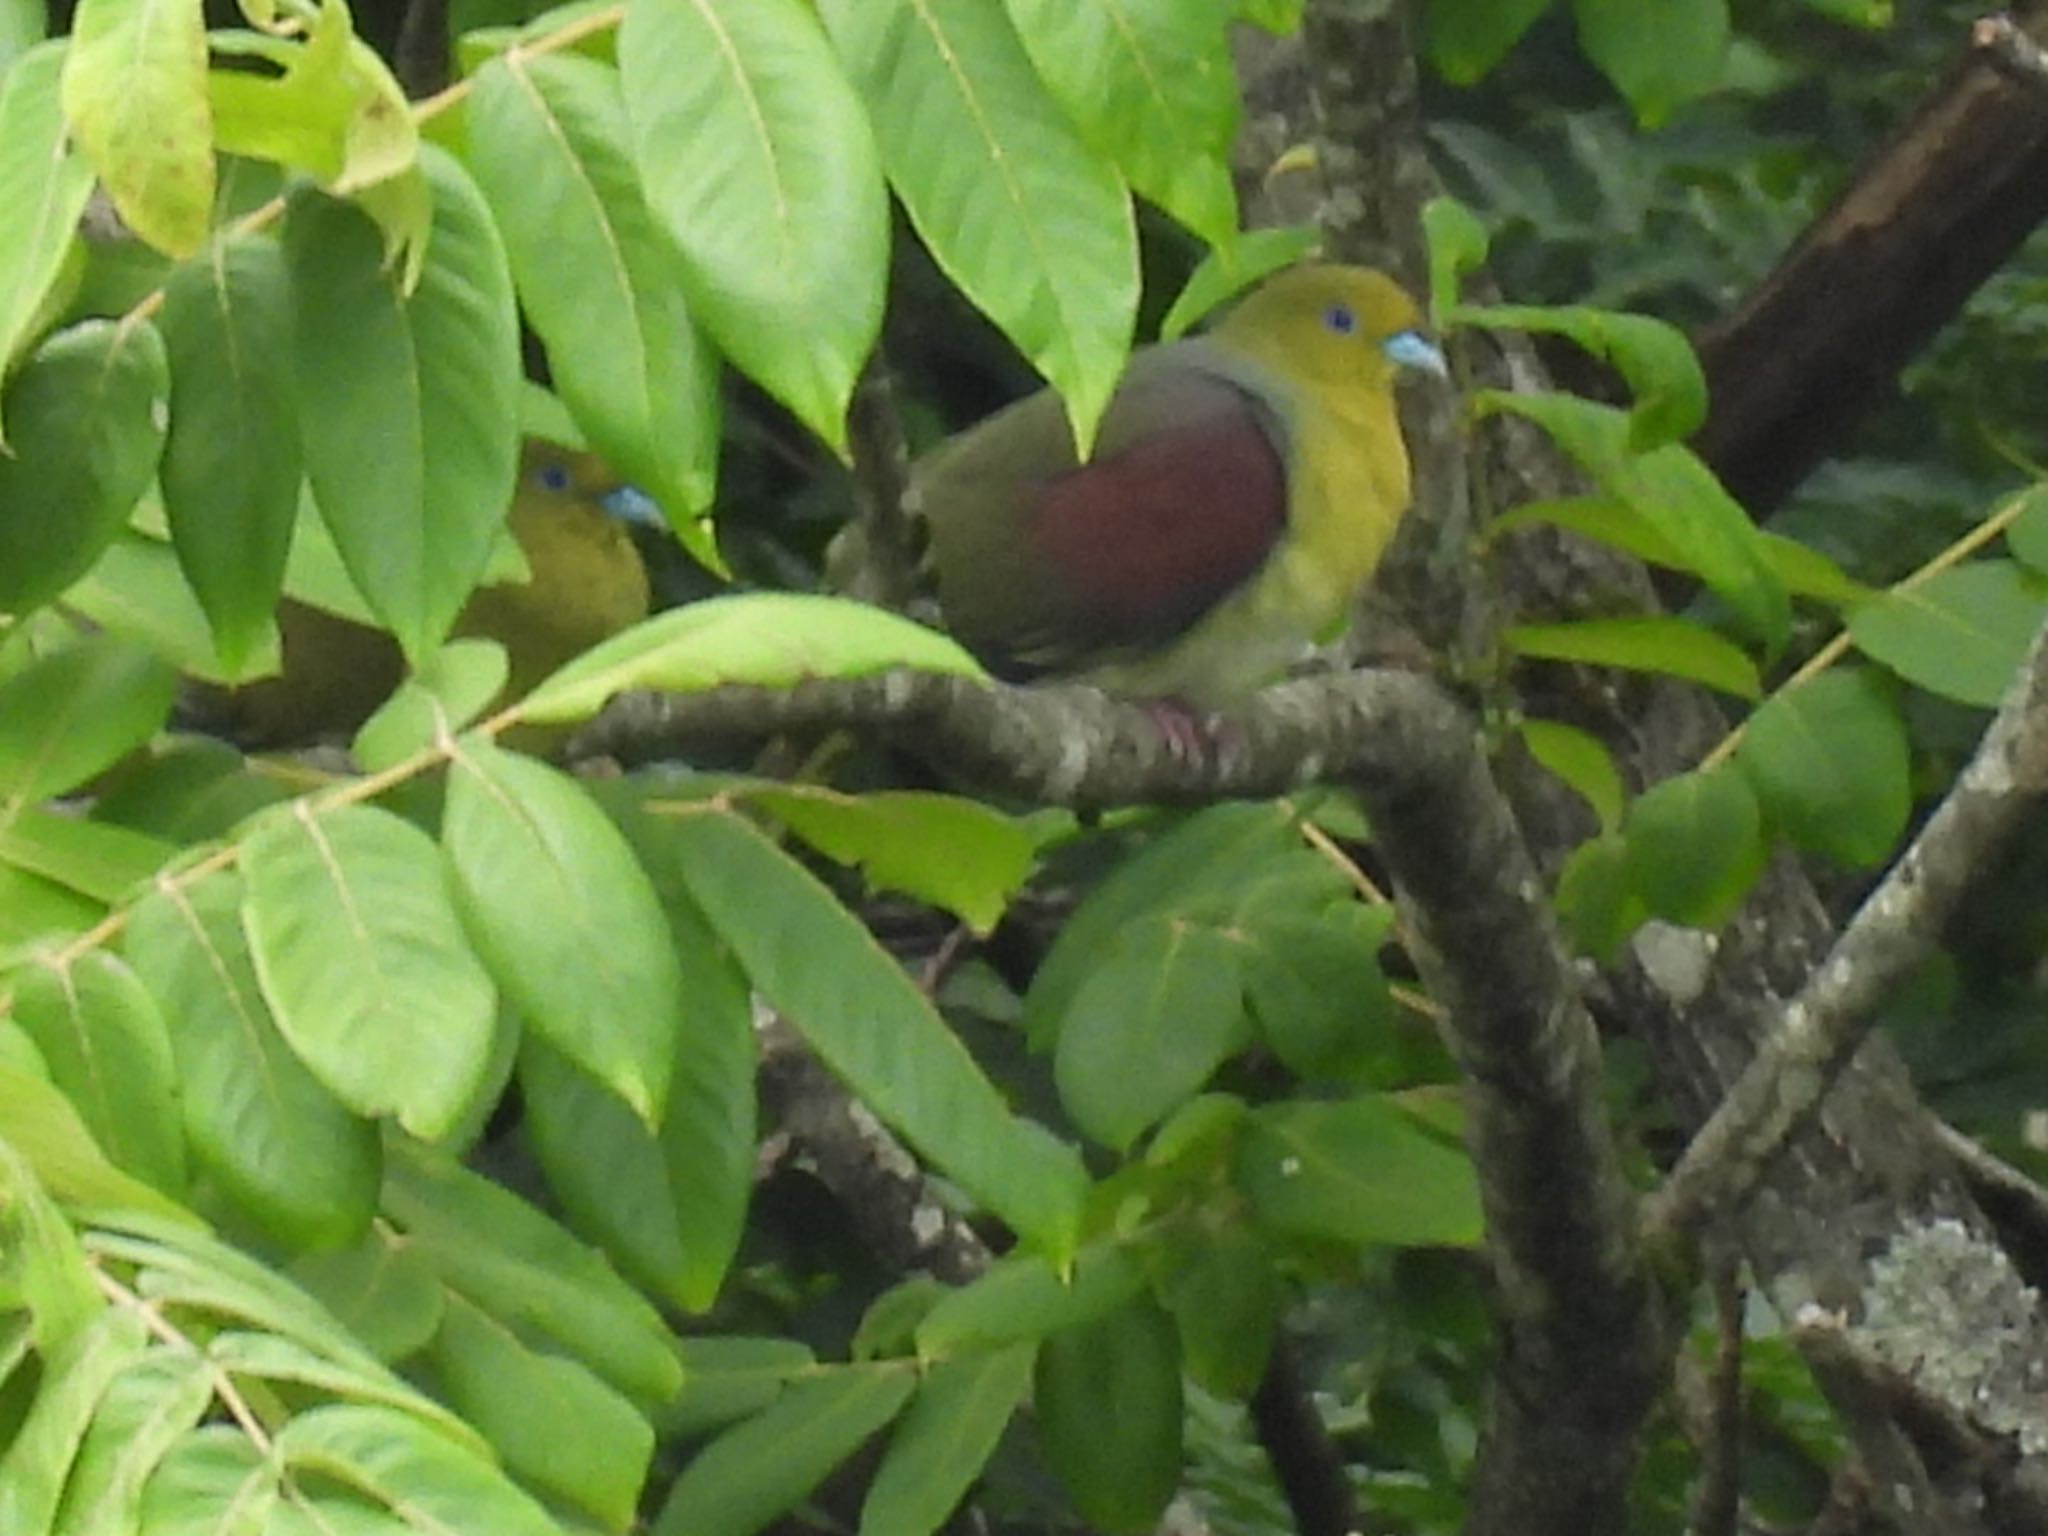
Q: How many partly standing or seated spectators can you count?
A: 0